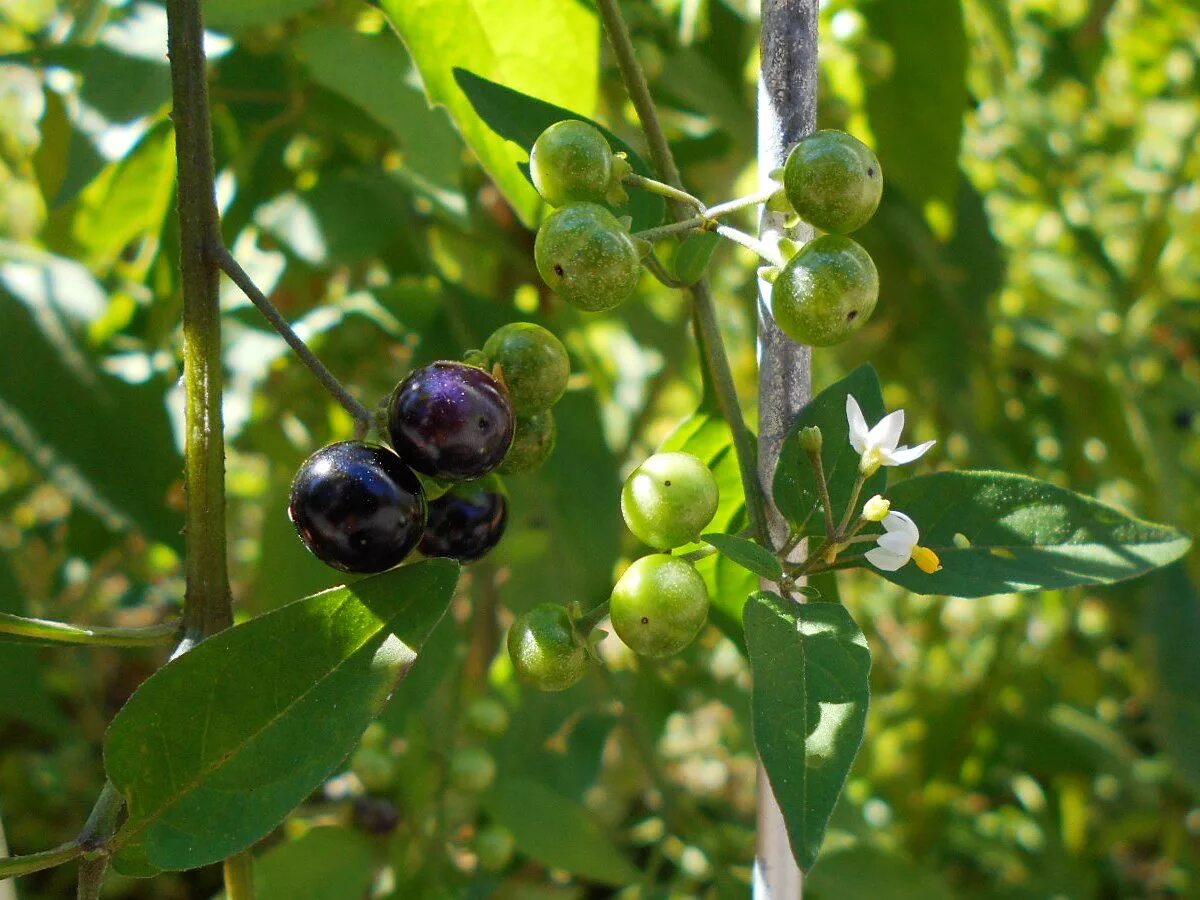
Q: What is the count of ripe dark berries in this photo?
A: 3